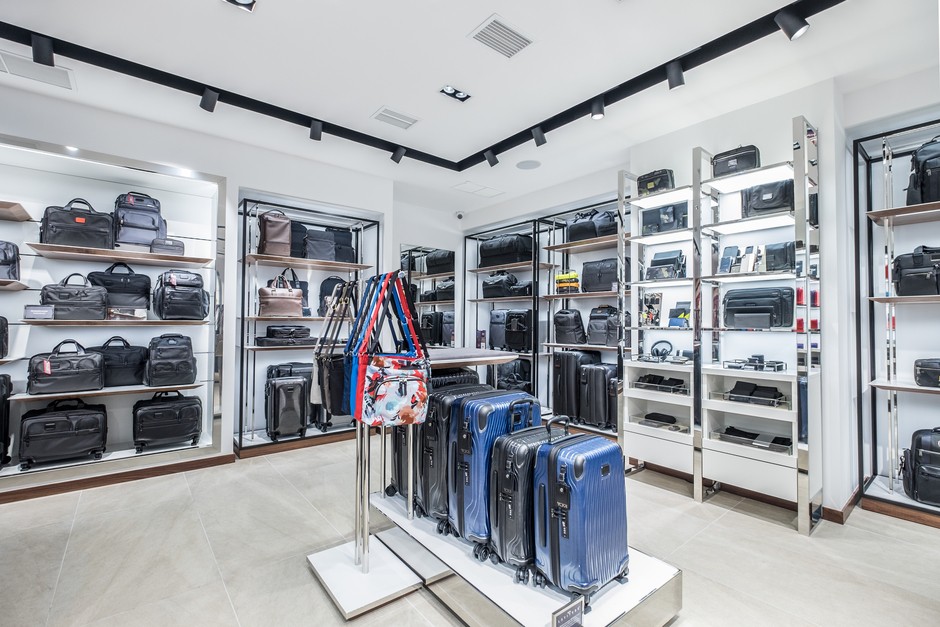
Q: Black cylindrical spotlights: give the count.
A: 9